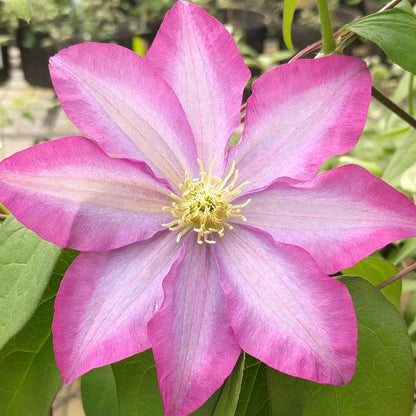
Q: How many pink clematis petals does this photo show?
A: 8